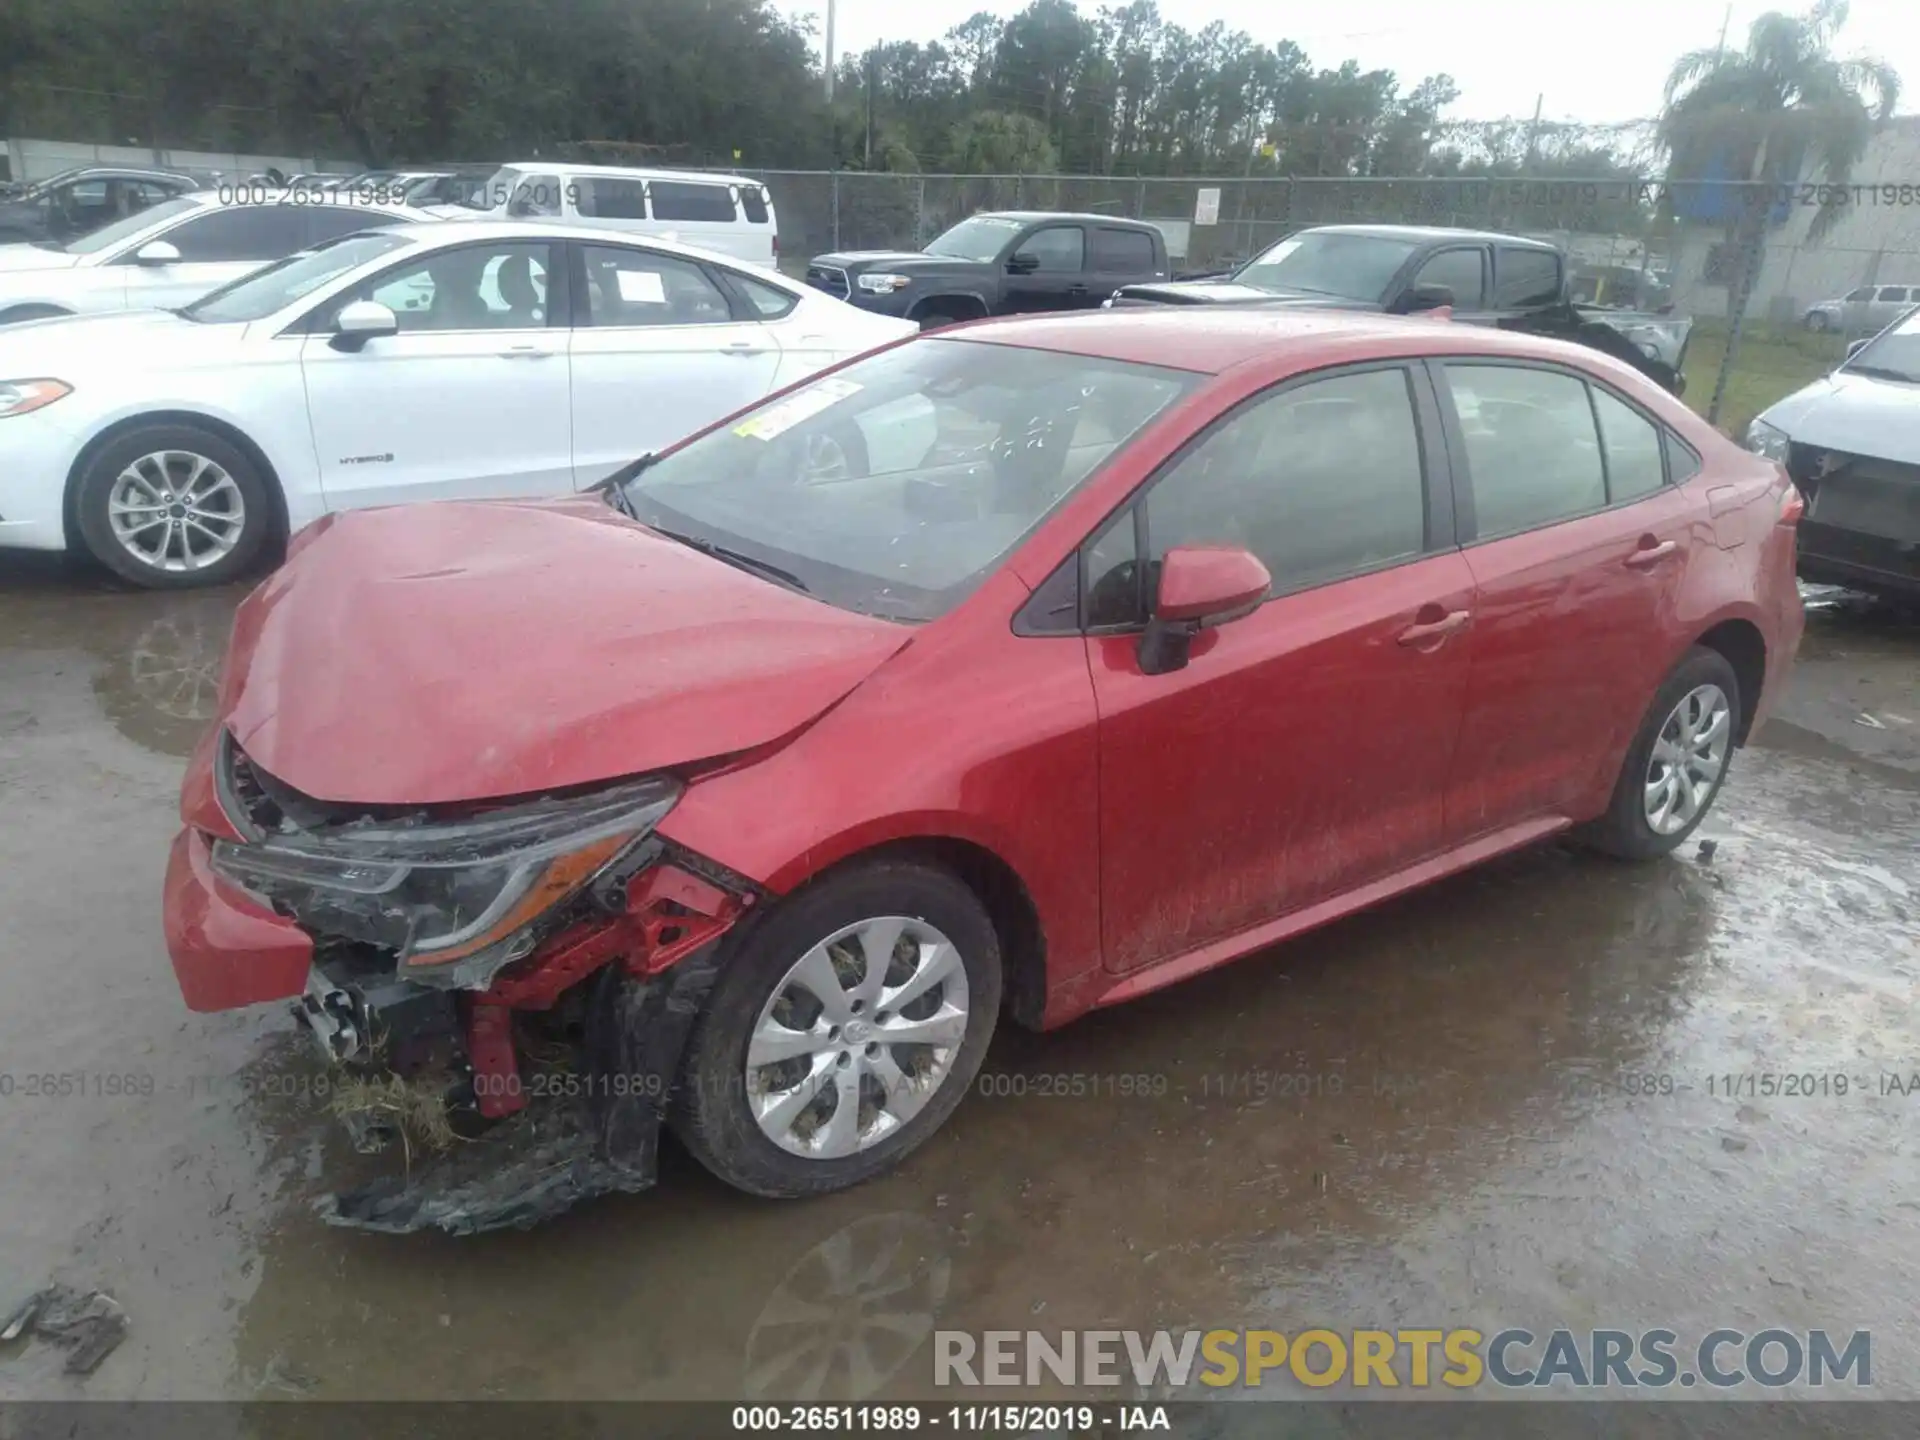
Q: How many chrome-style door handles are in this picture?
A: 0